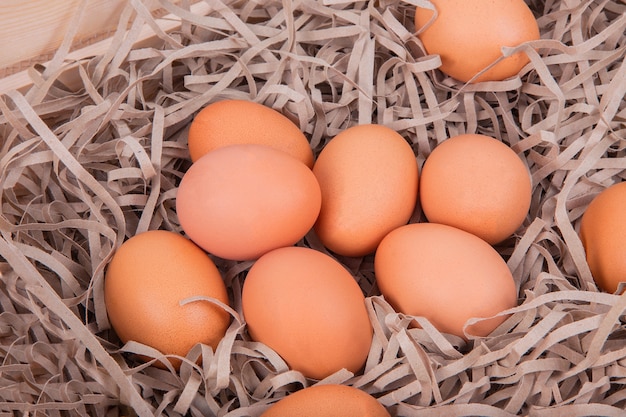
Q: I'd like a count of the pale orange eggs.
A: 10